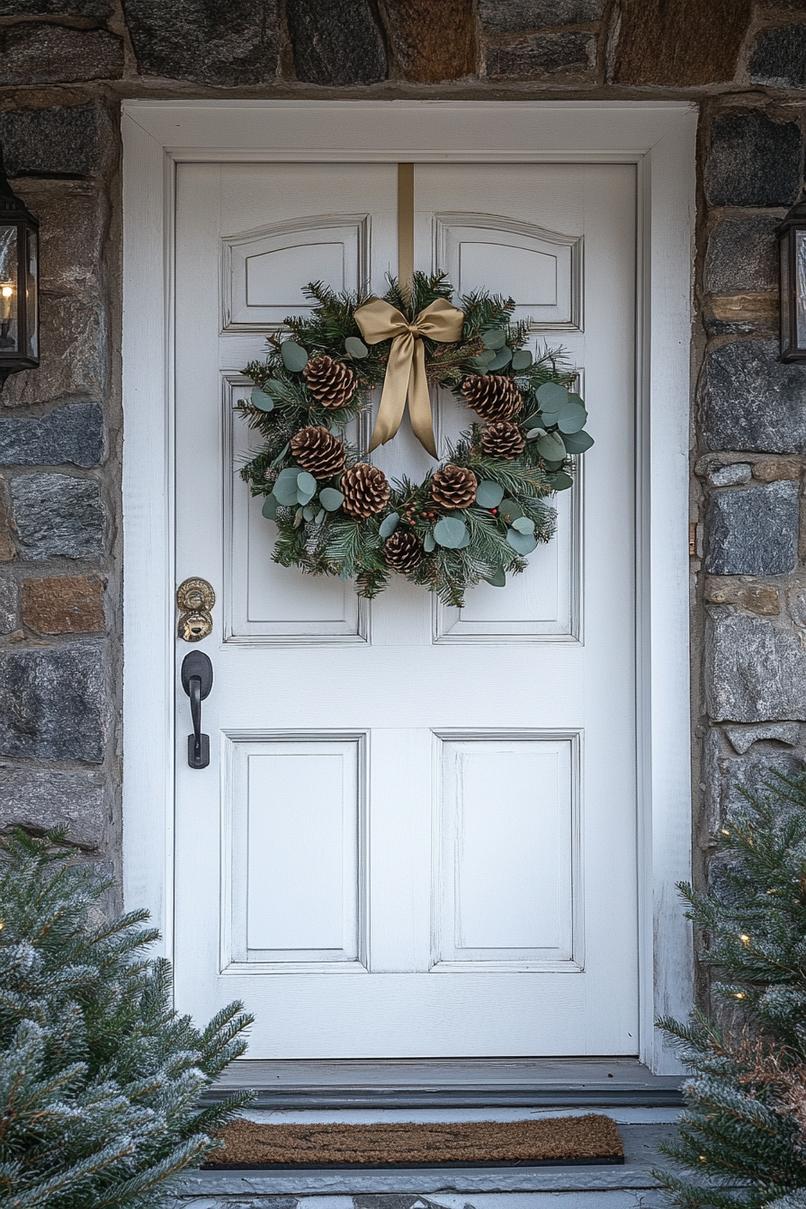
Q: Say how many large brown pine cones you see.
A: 7